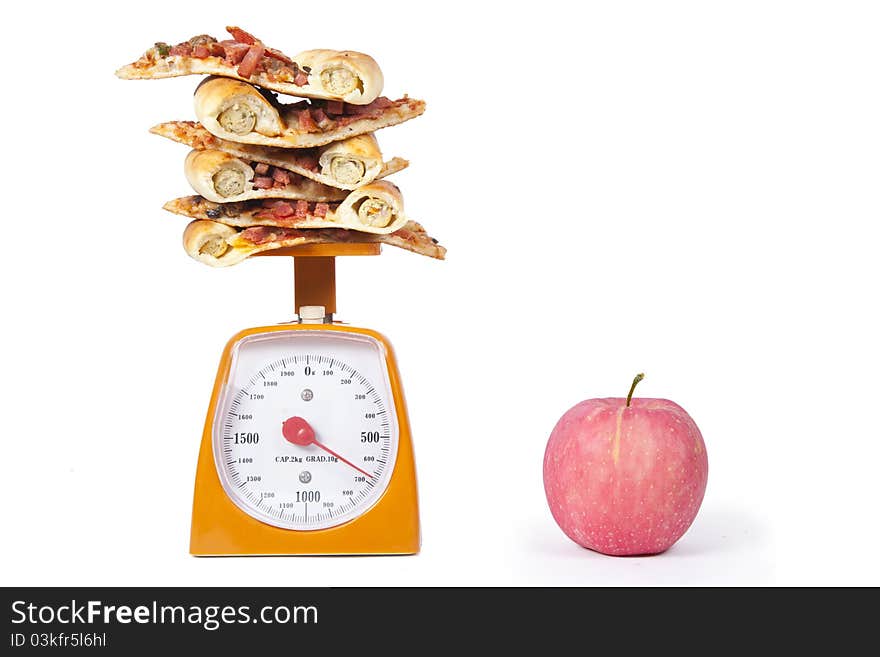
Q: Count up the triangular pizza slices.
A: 6